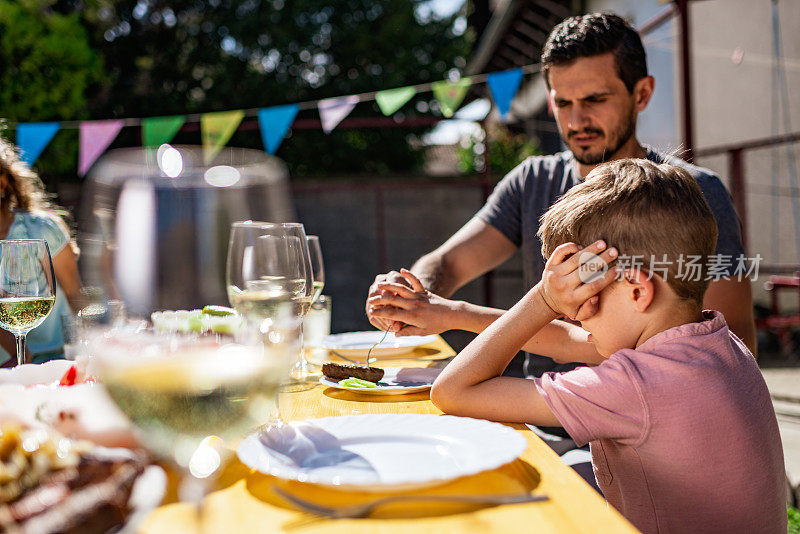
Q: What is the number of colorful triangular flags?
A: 9